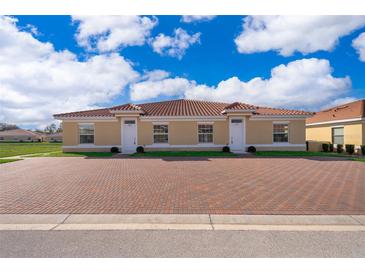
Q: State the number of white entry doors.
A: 2